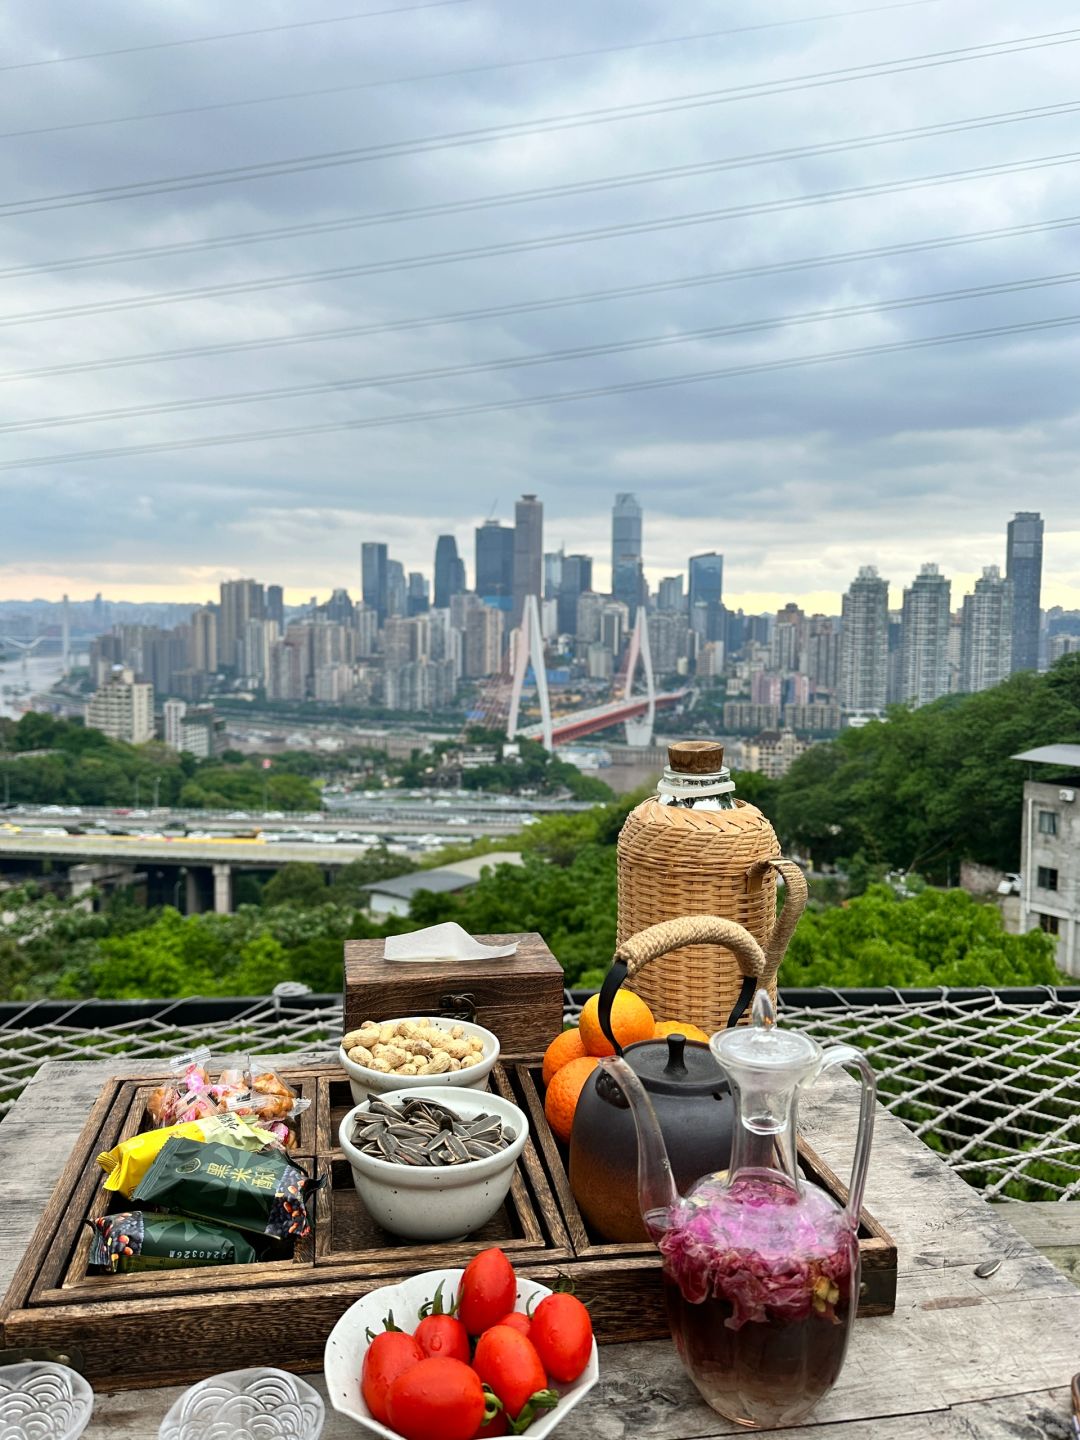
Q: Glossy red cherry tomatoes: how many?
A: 8